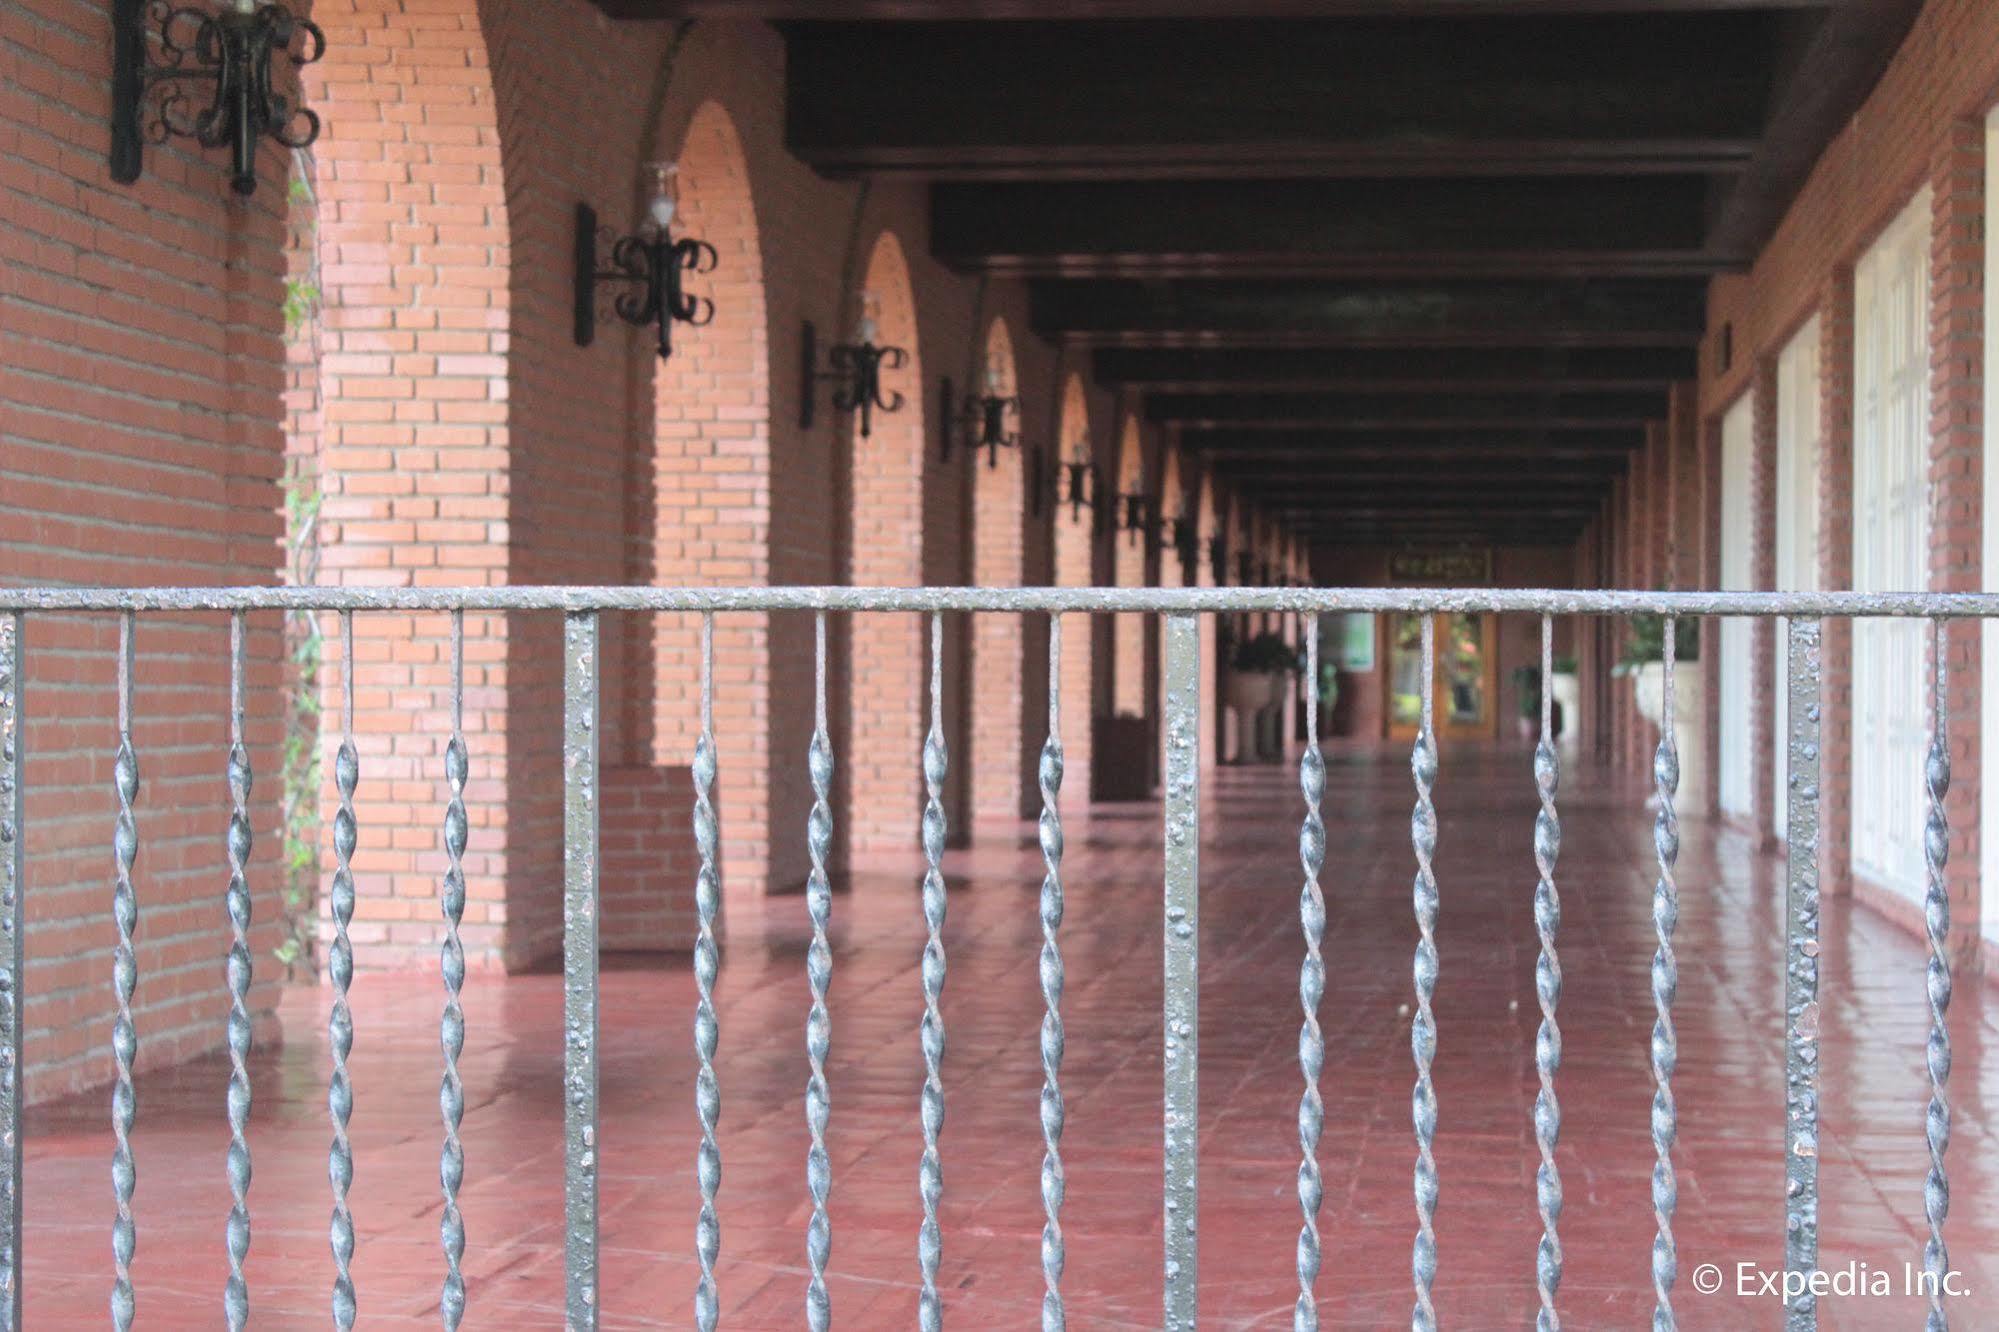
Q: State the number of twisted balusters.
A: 13